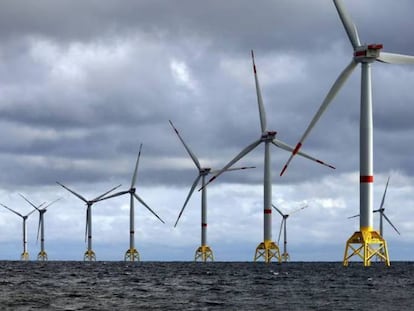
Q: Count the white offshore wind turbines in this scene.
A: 9